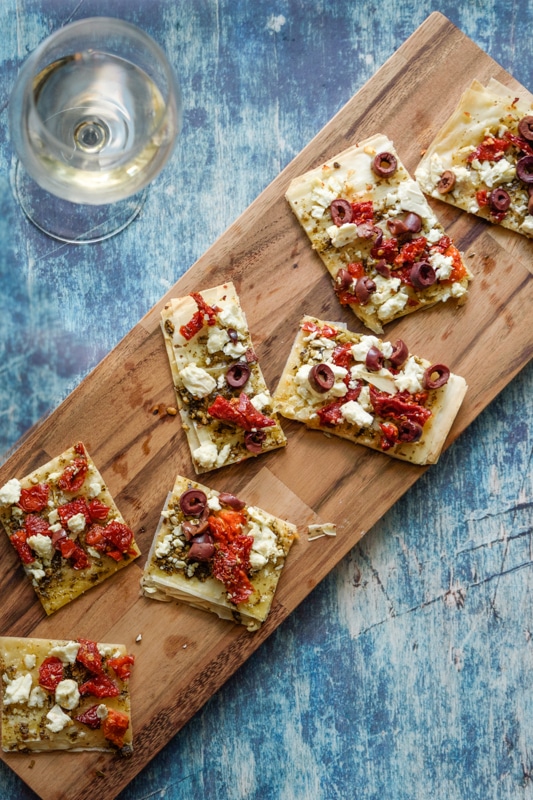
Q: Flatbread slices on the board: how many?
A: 7